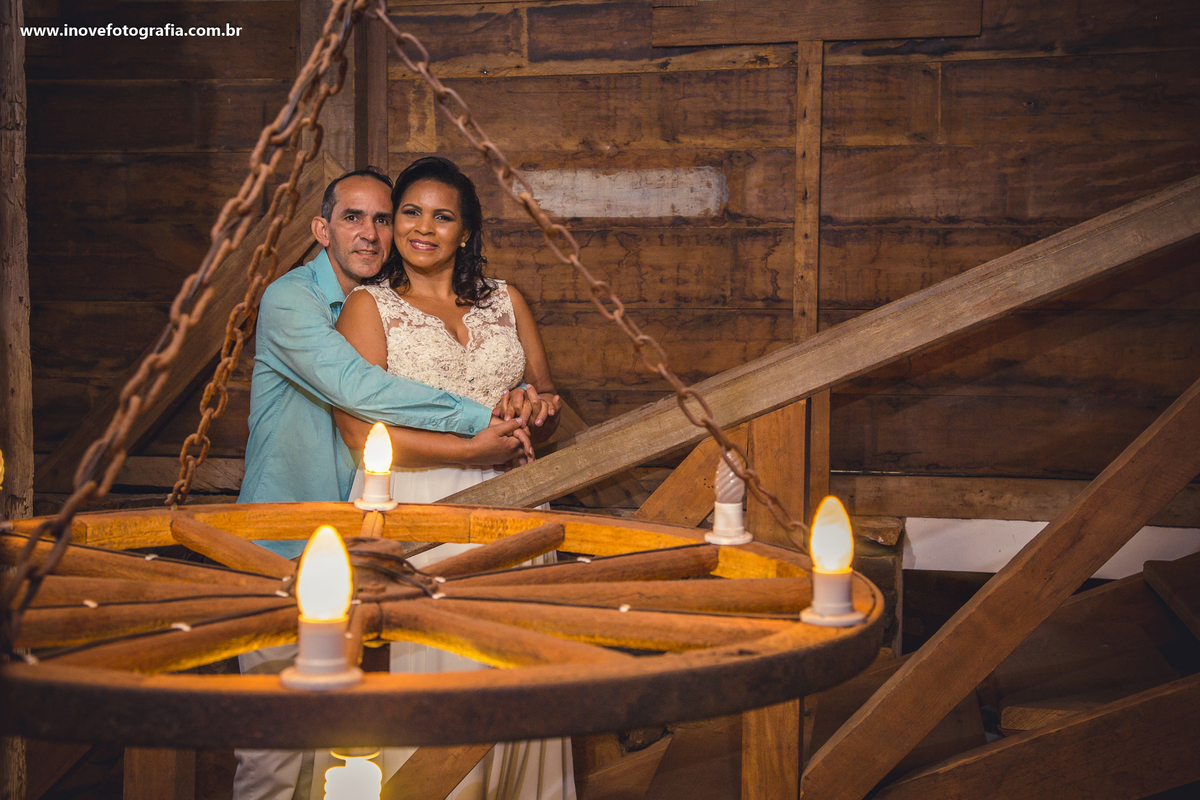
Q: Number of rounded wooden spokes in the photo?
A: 12